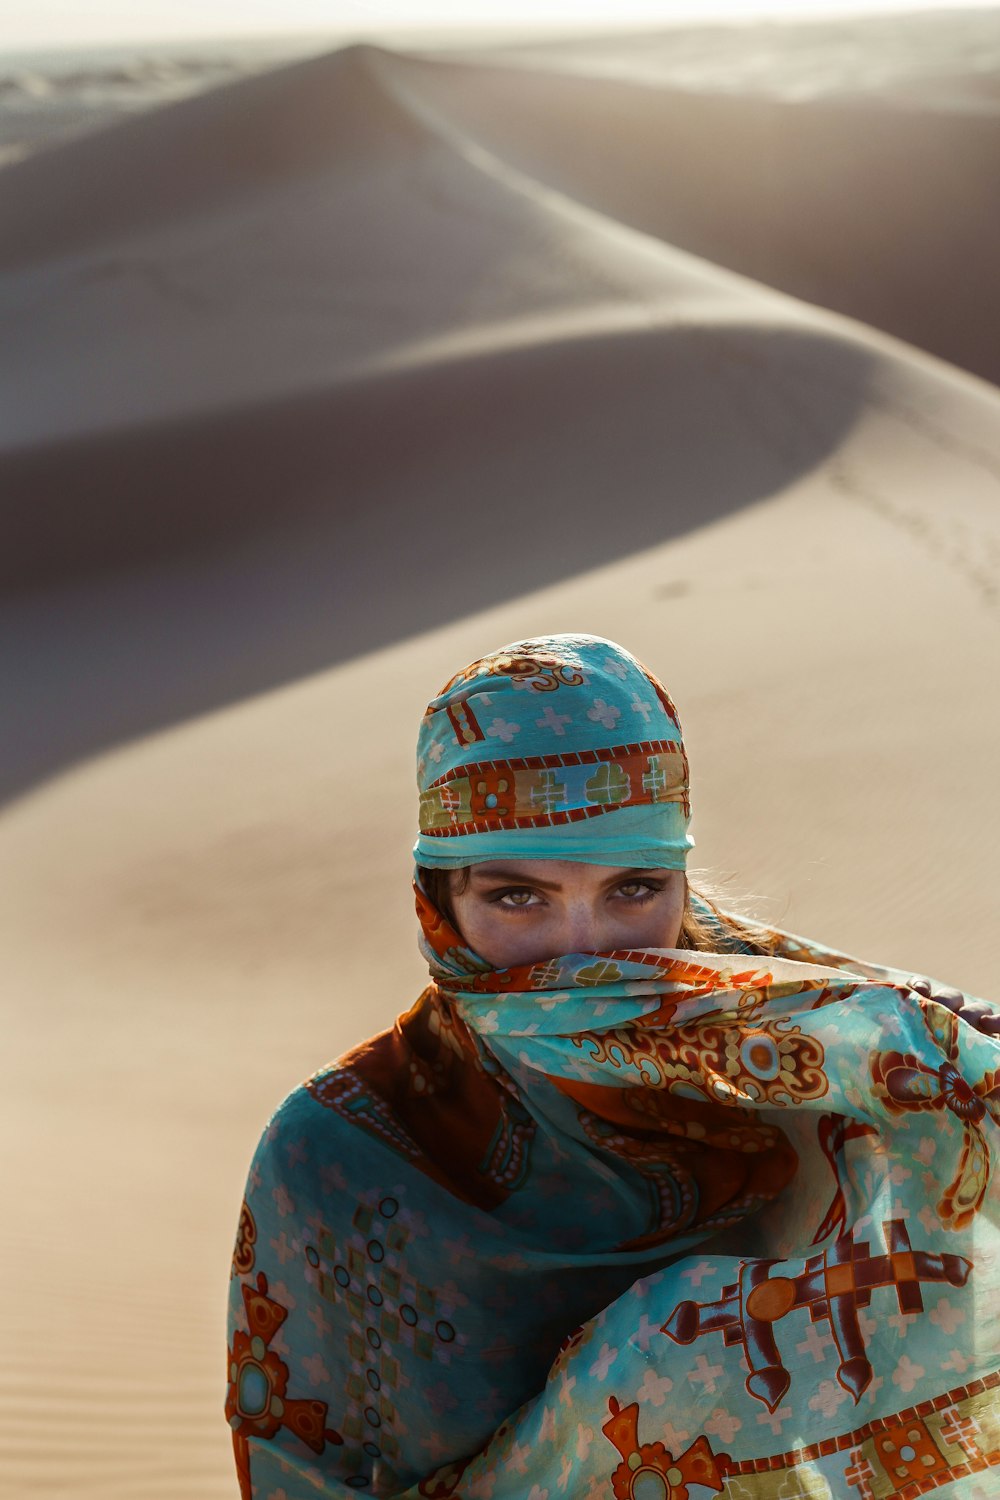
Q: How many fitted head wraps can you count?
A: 1